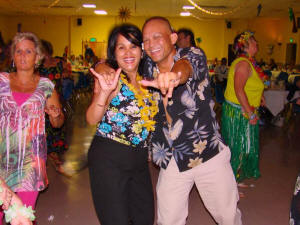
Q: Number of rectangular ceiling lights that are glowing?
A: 4